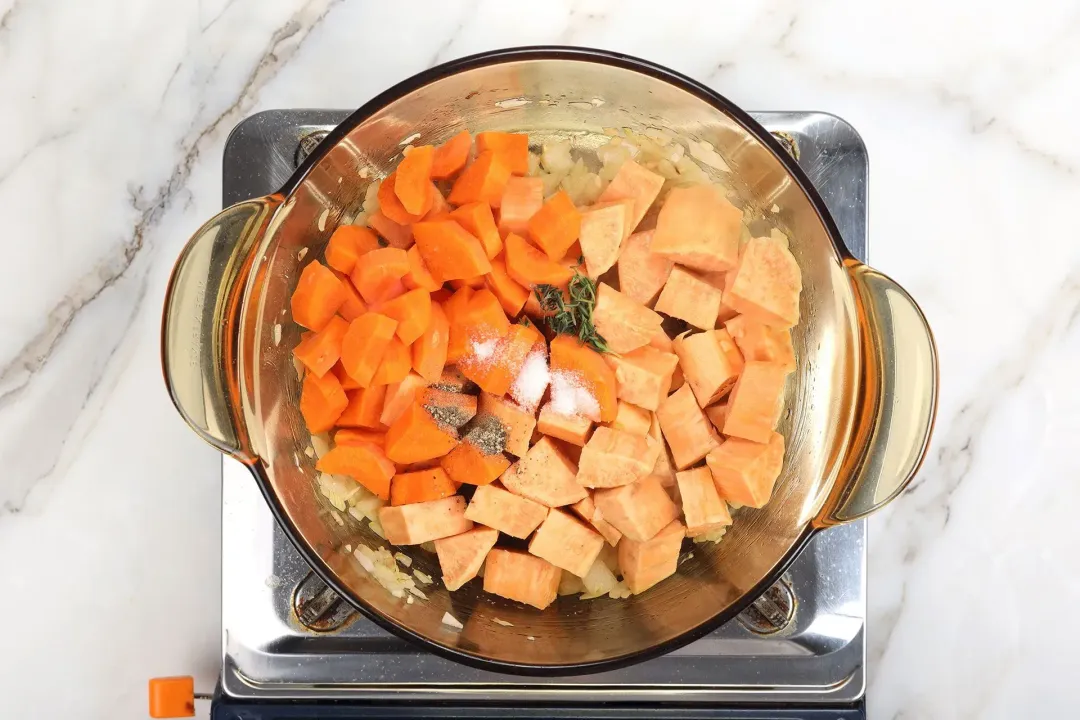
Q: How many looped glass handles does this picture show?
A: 2